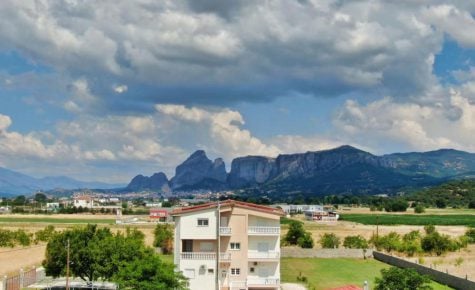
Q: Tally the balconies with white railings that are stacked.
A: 3